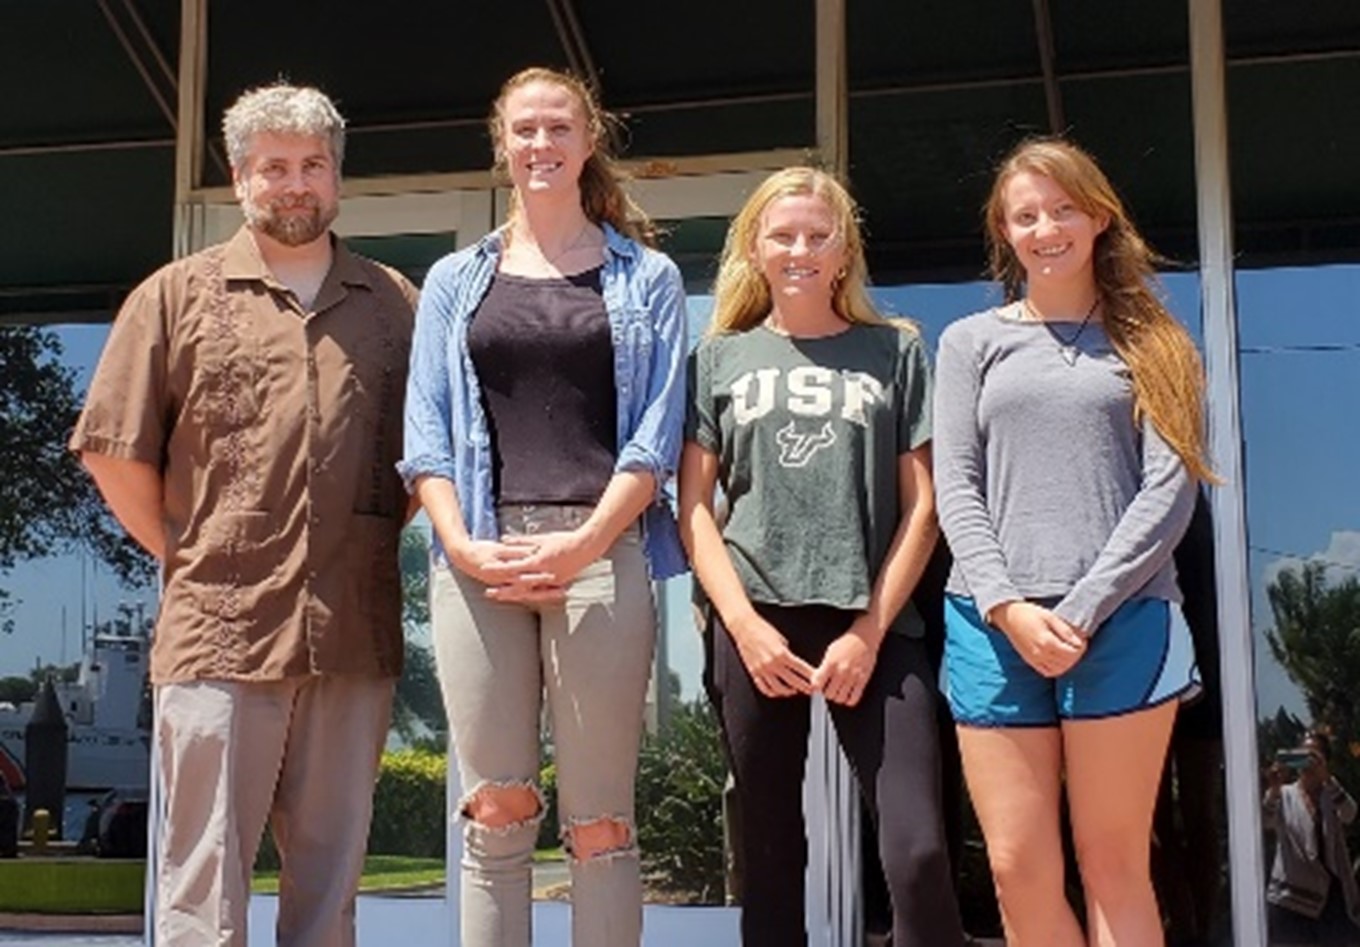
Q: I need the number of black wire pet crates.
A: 0